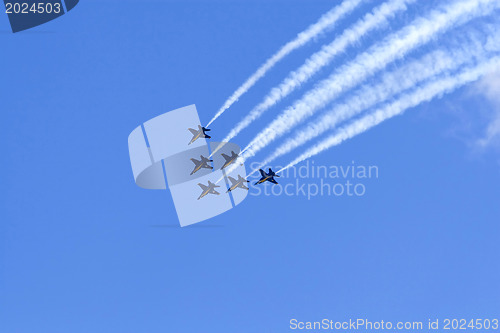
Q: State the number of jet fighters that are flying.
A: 6